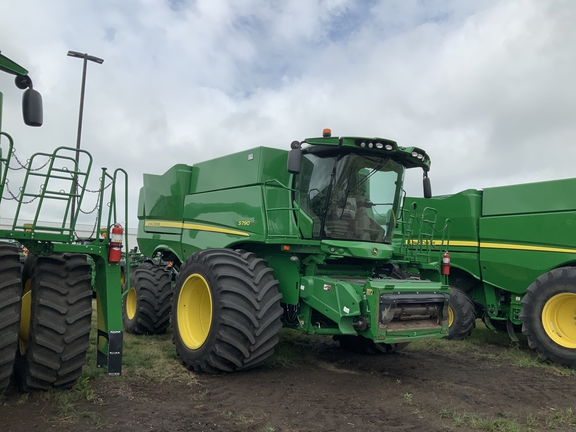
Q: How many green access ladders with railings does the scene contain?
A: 2